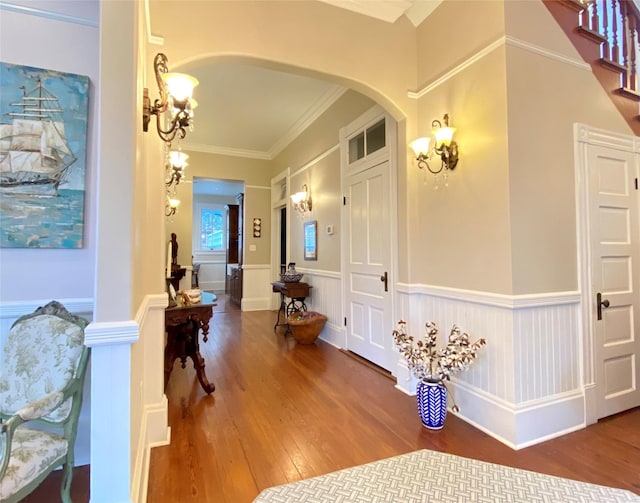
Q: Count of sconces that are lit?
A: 5